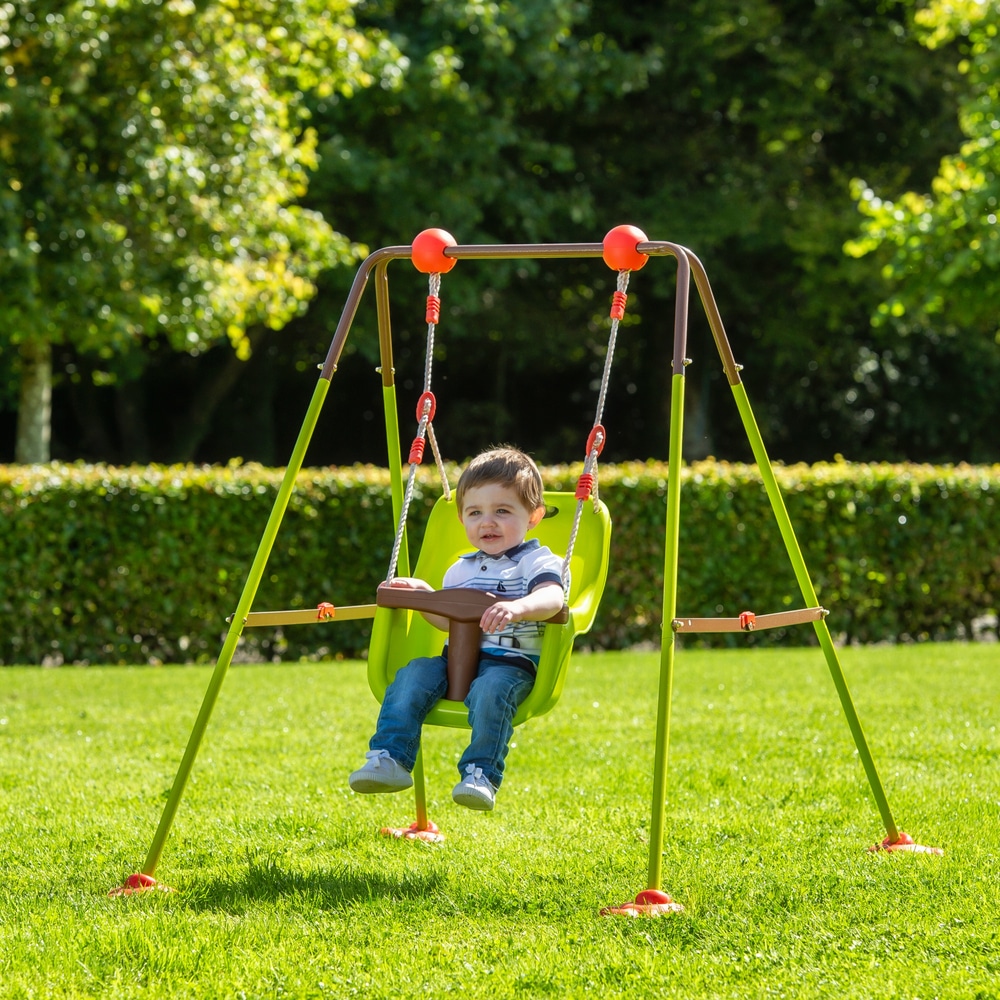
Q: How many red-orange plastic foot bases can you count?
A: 4